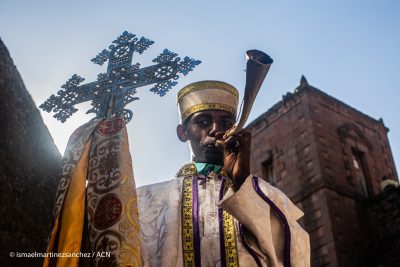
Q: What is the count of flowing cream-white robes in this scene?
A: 1